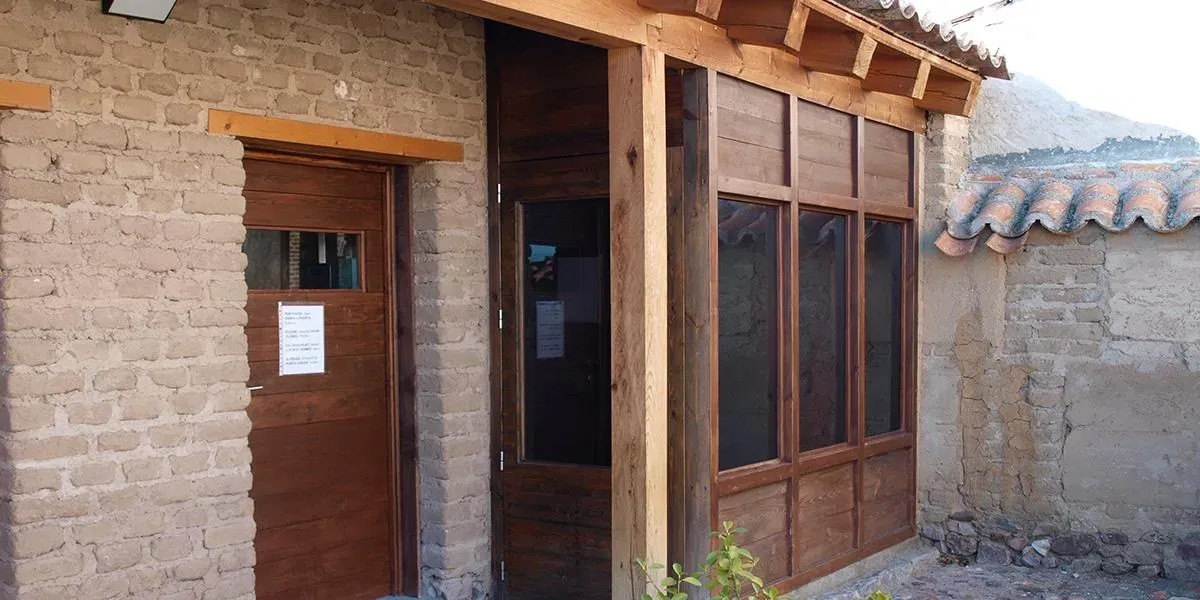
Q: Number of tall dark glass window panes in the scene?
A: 4